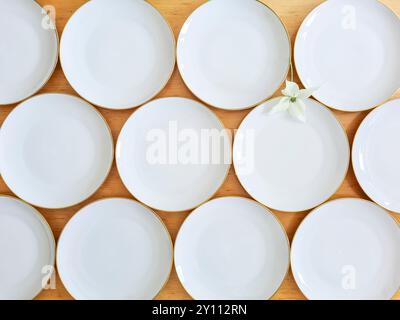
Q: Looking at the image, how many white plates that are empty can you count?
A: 11